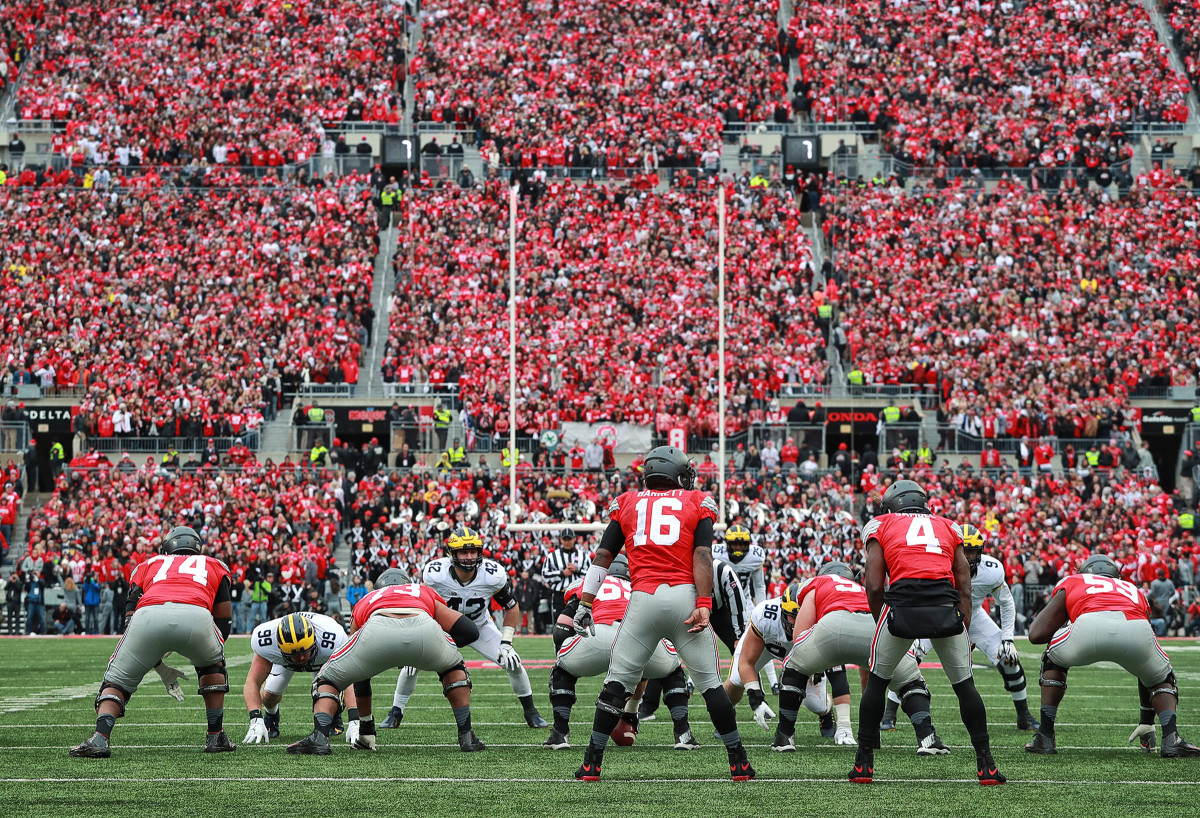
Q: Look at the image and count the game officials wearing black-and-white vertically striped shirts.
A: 2